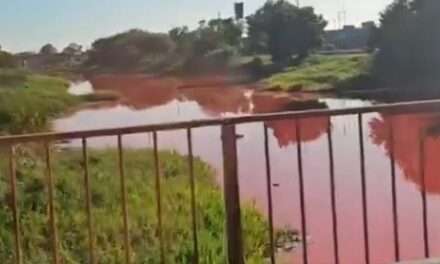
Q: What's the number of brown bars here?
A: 13